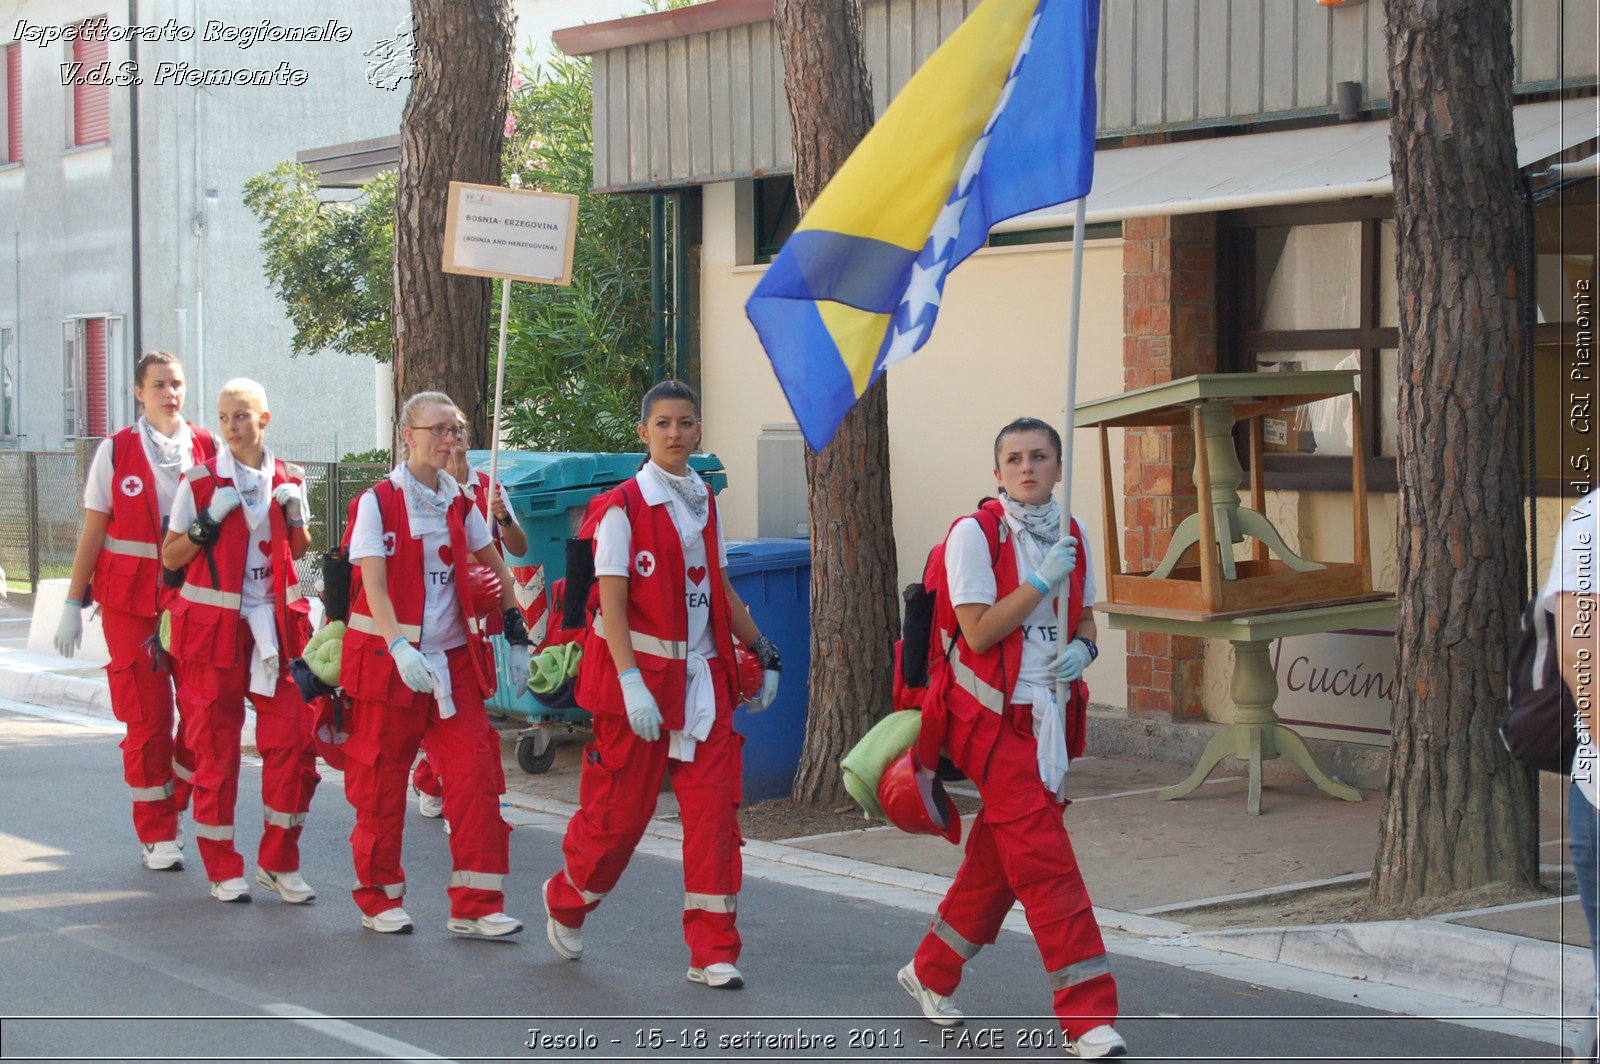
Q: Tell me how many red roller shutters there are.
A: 3